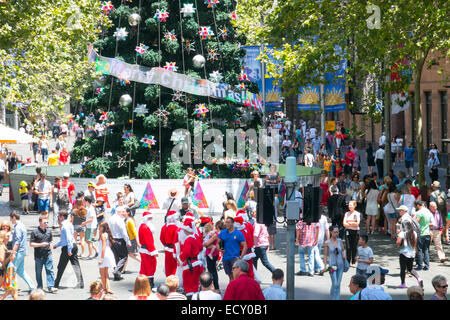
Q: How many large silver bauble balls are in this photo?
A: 3